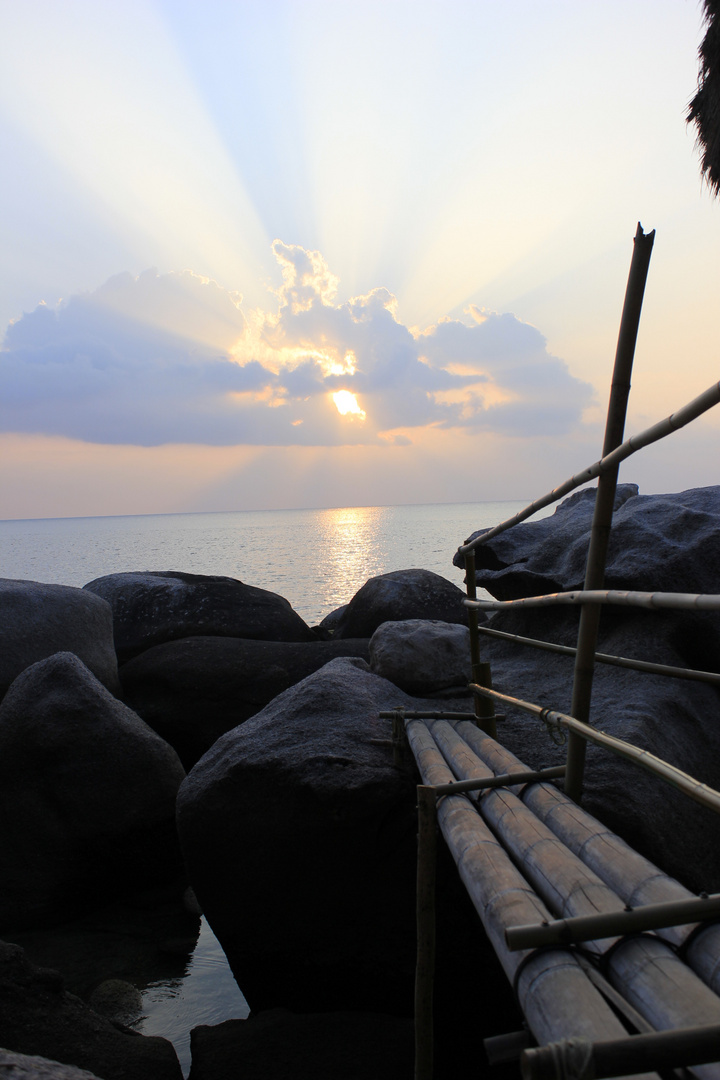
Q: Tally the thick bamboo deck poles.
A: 3